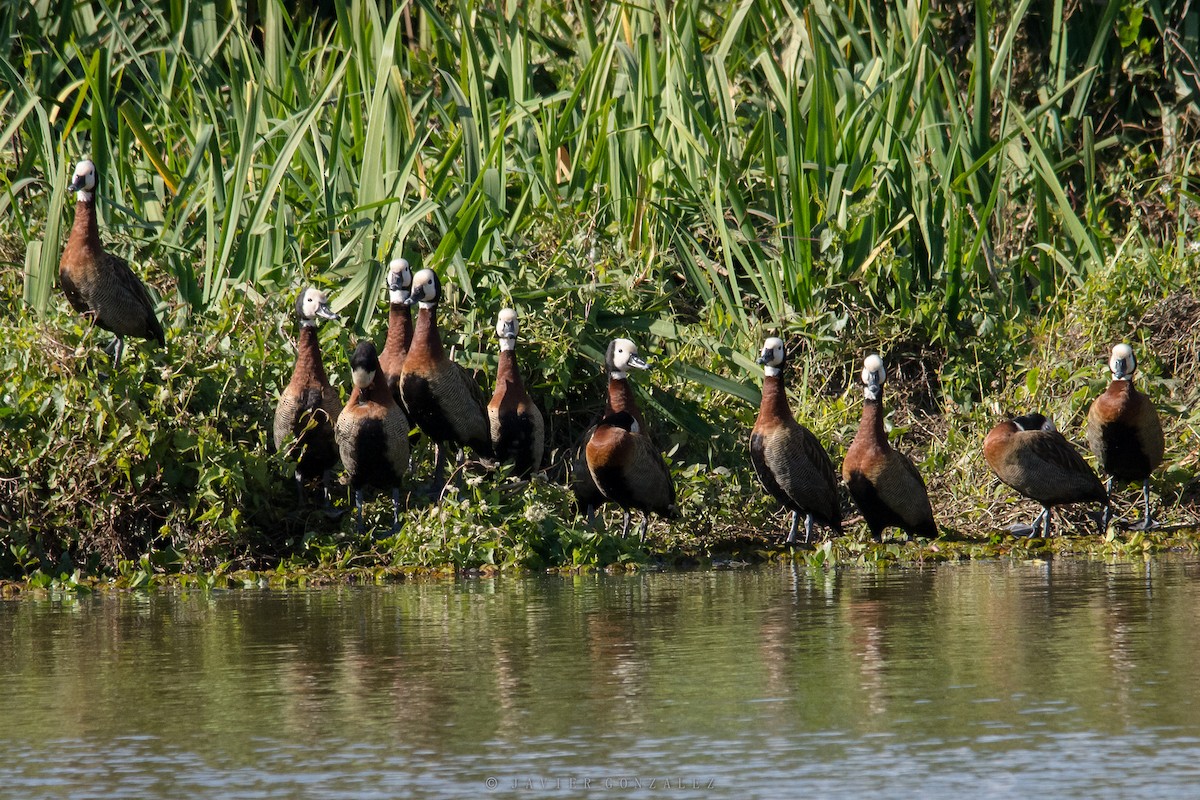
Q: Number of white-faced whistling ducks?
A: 12